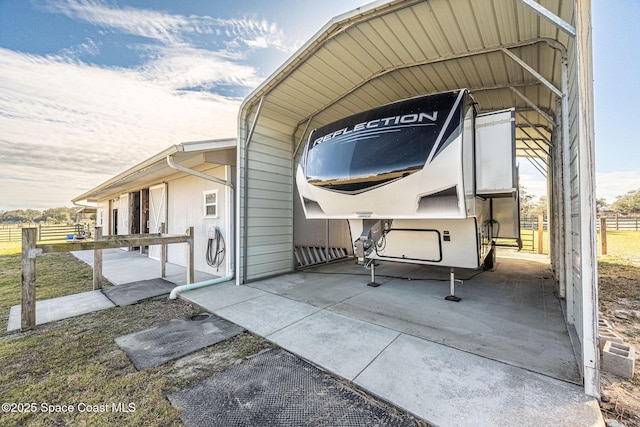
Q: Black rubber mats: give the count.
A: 3